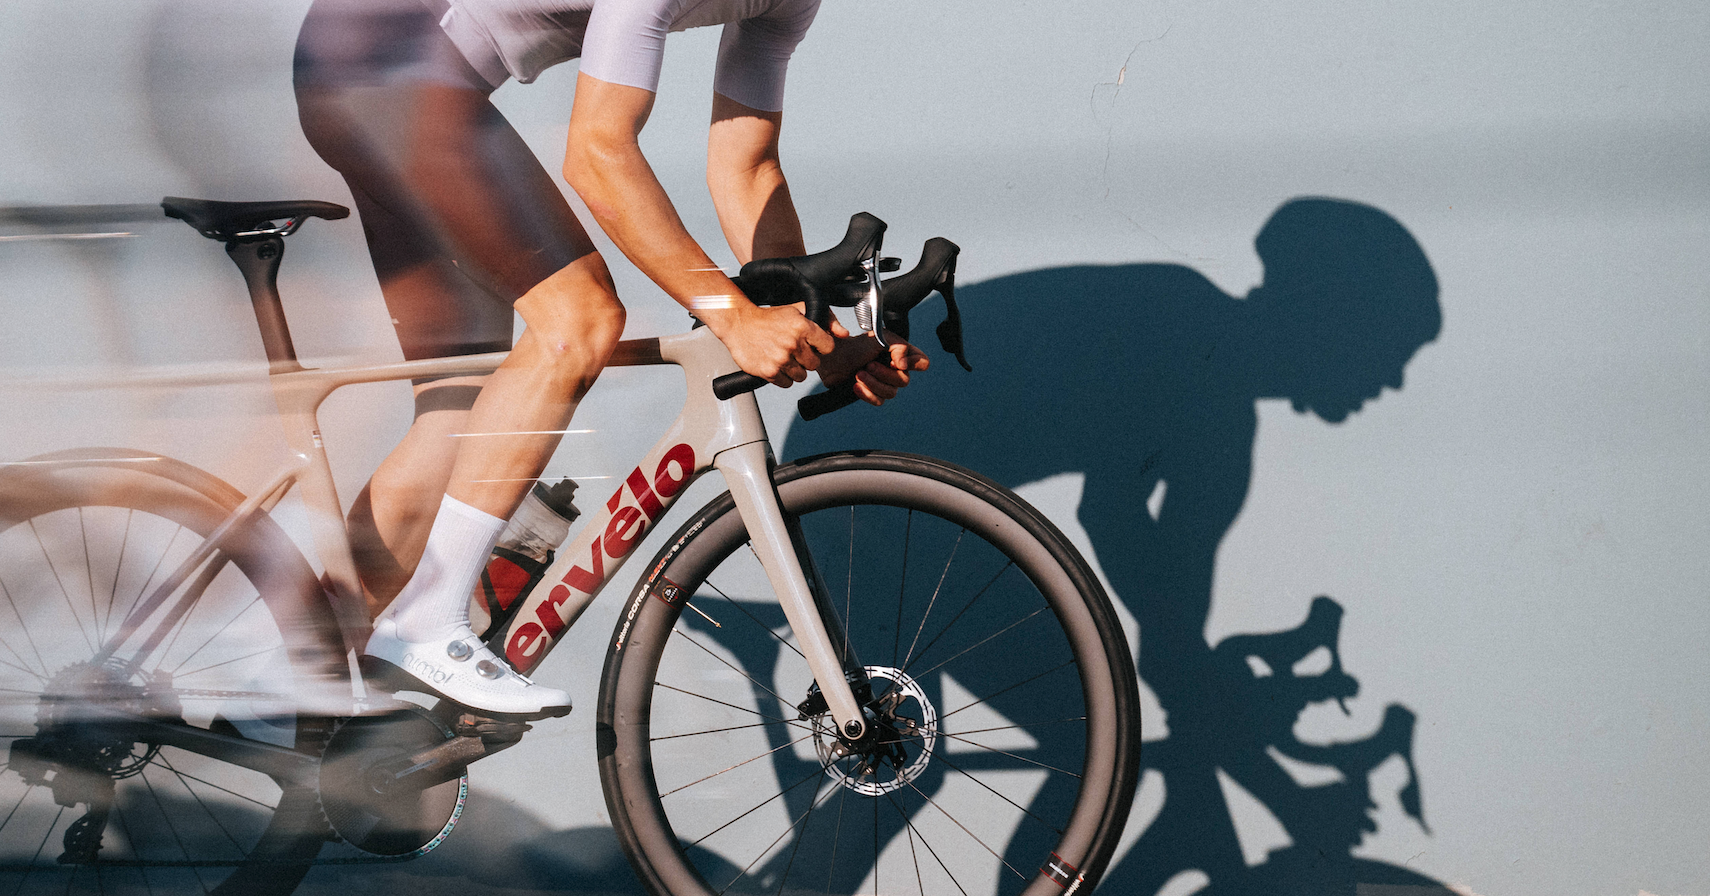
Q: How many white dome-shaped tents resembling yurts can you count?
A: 0